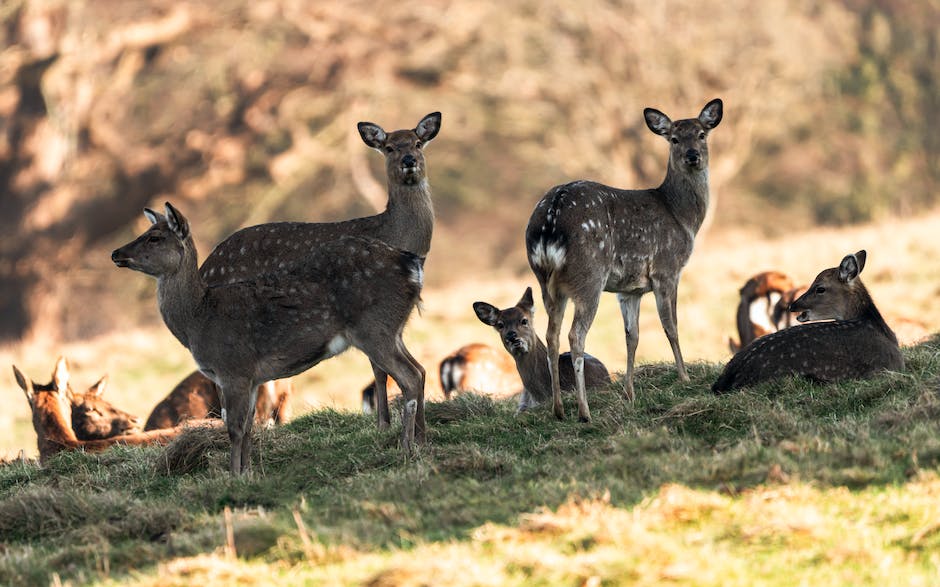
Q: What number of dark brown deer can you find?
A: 5